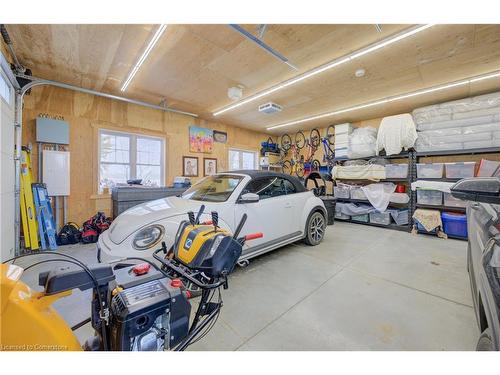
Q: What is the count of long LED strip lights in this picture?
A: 3